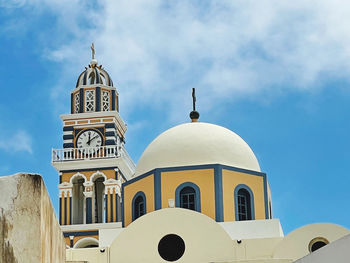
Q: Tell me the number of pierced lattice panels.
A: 3